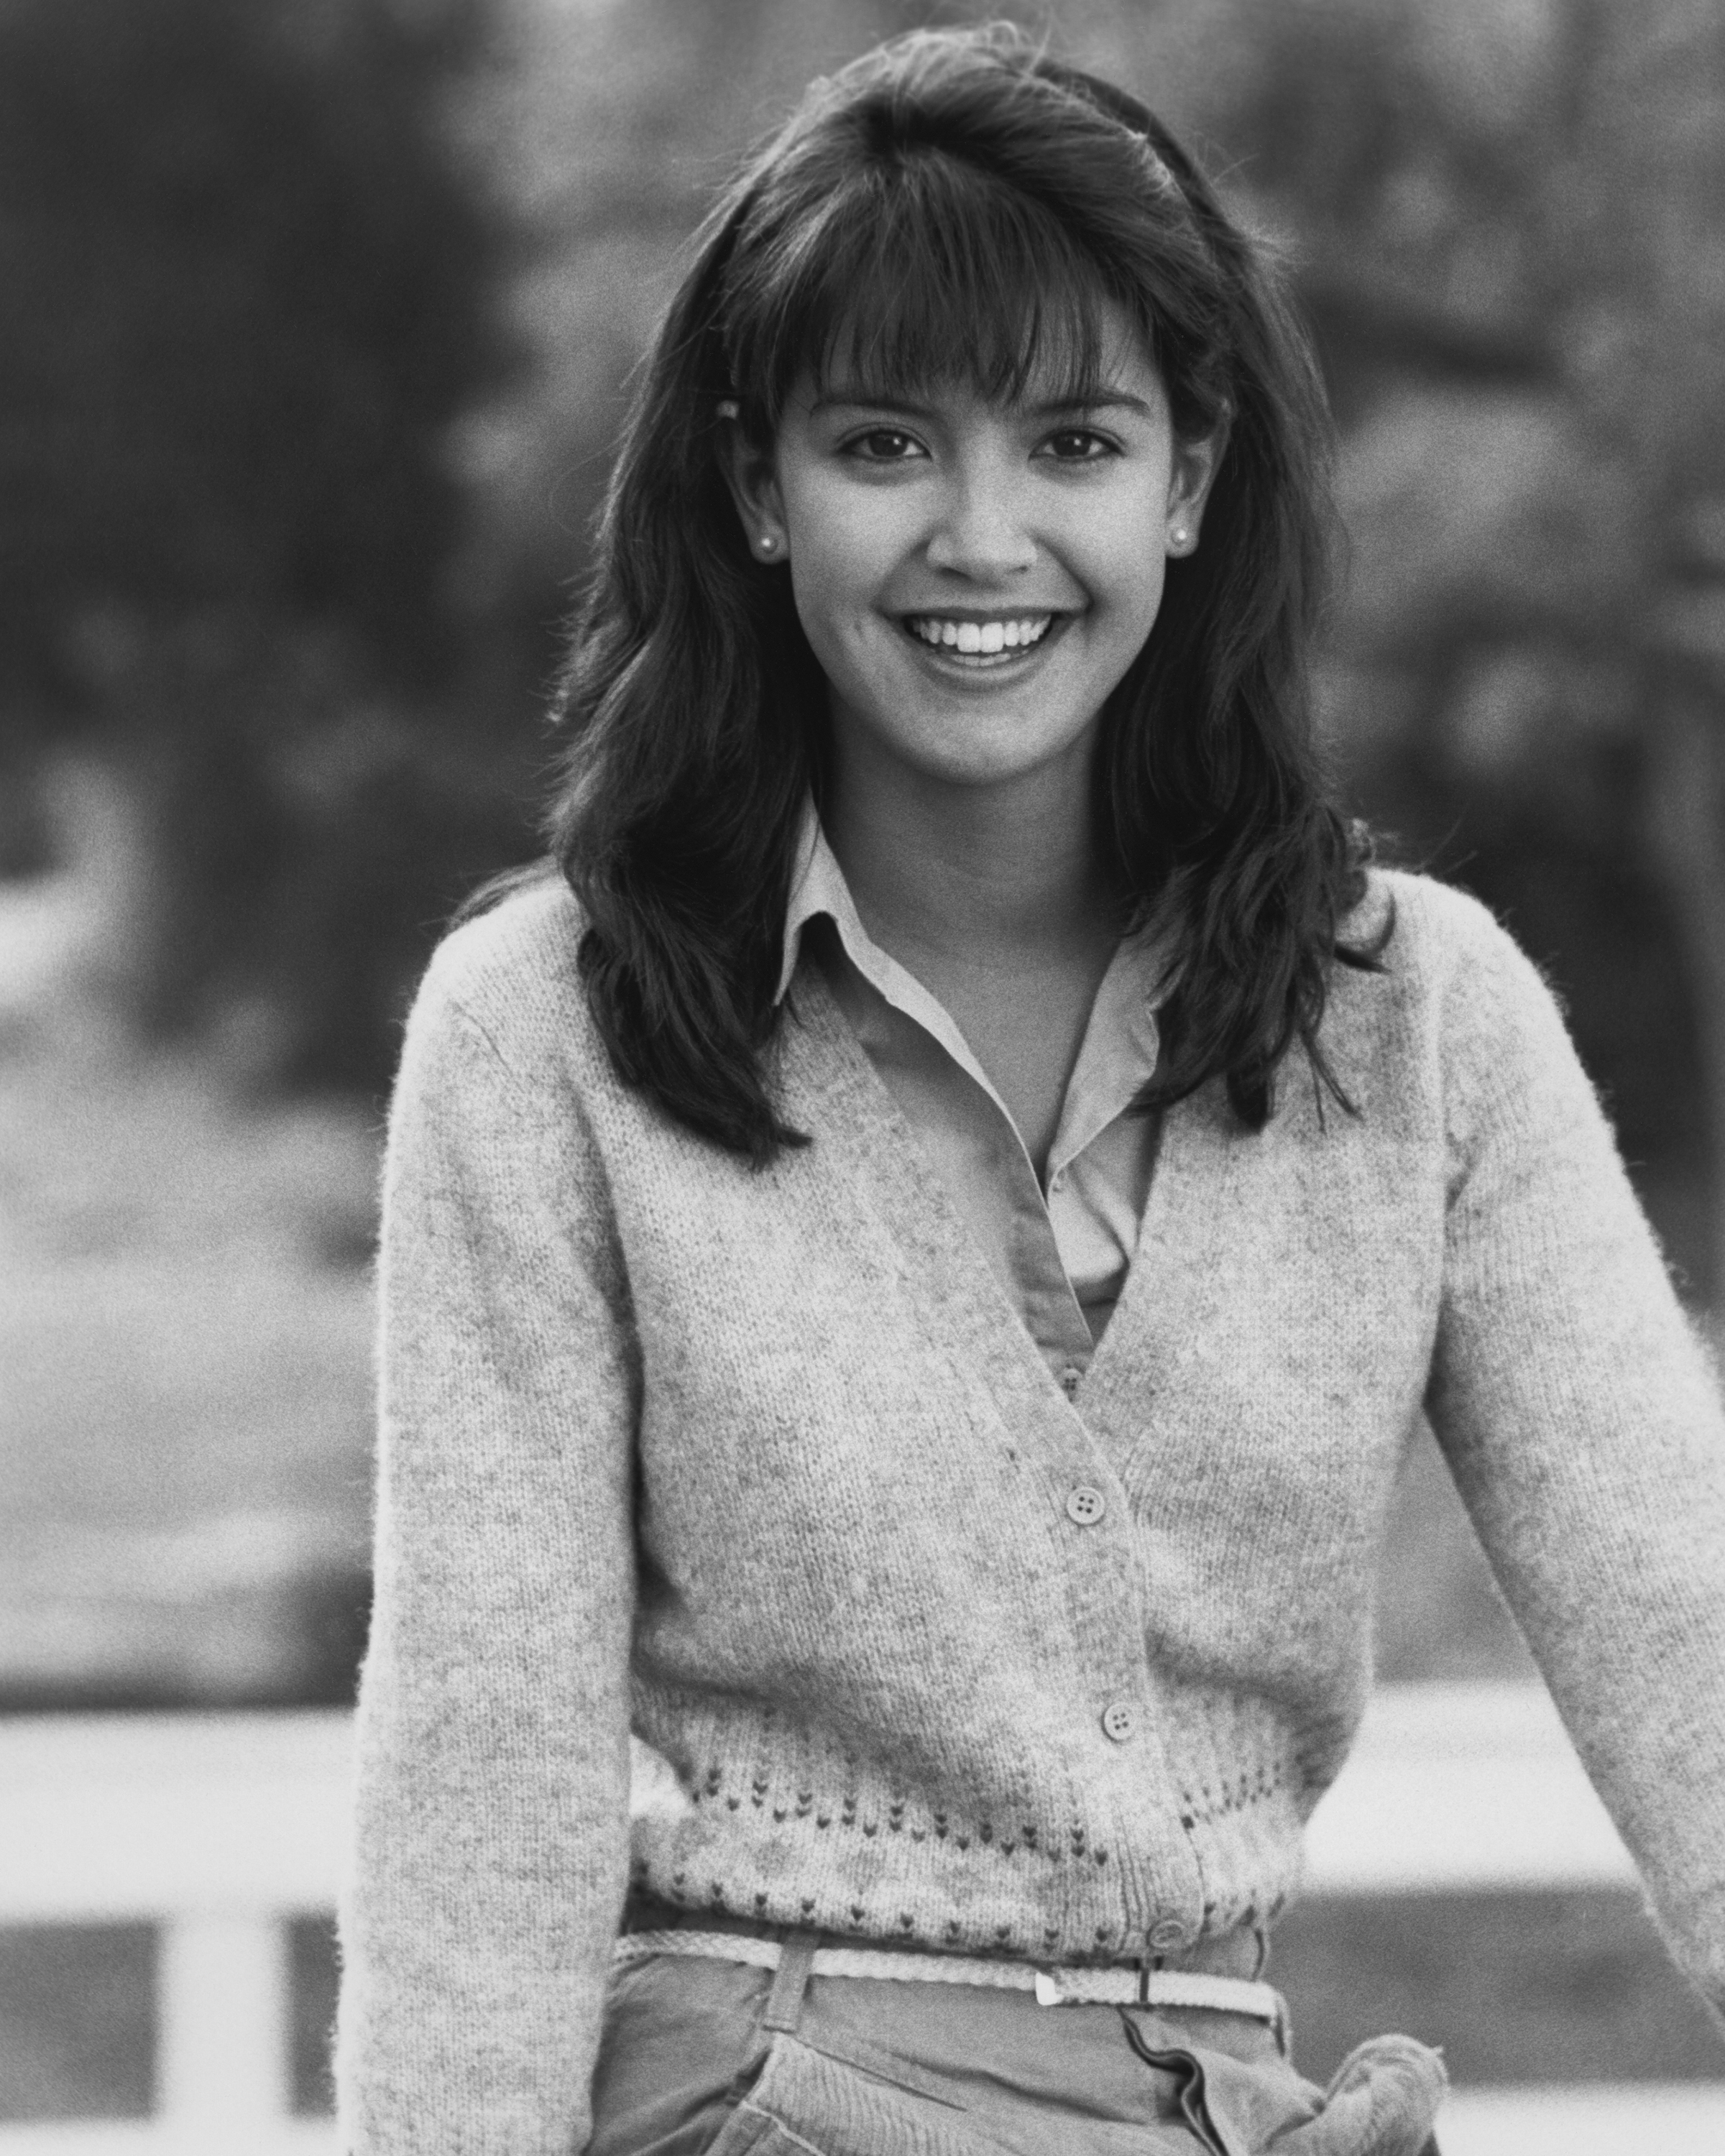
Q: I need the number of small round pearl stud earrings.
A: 2